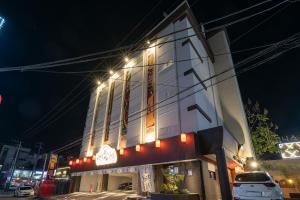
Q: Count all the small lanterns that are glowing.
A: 8